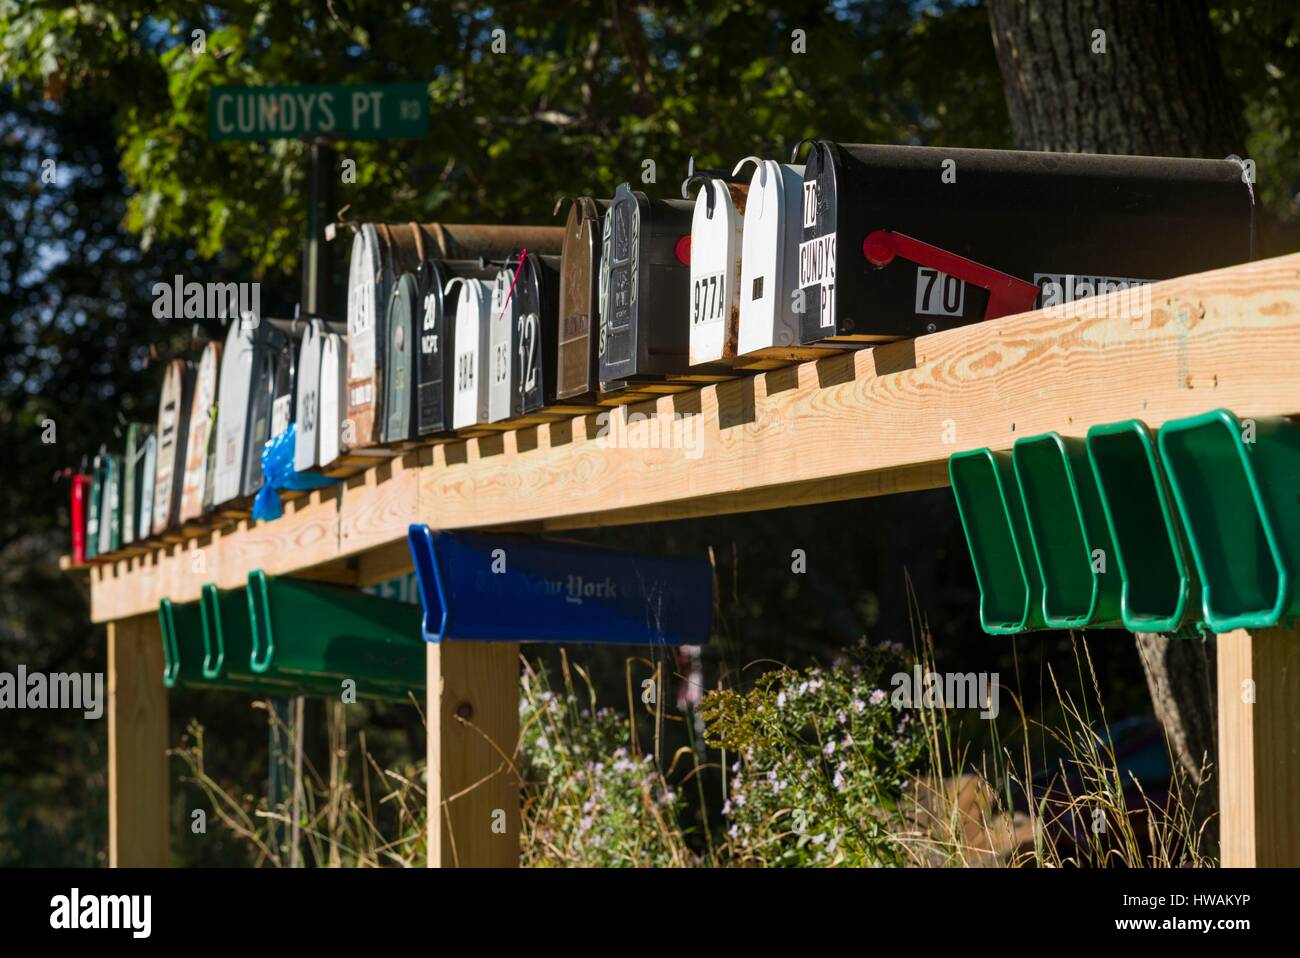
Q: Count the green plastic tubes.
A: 7